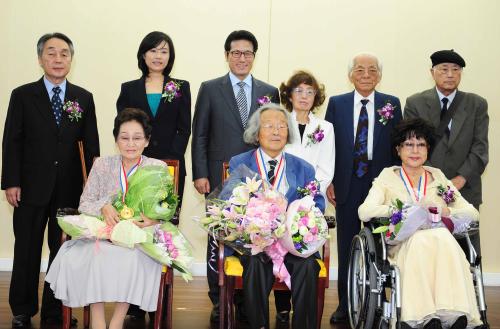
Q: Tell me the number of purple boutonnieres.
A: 7